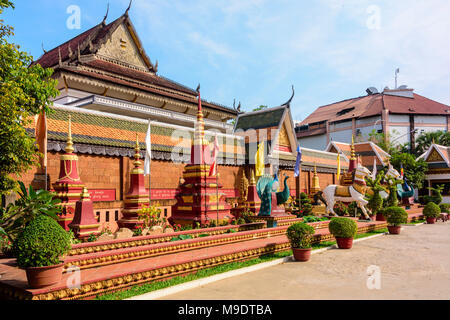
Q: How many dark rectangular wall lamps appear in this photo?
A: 0